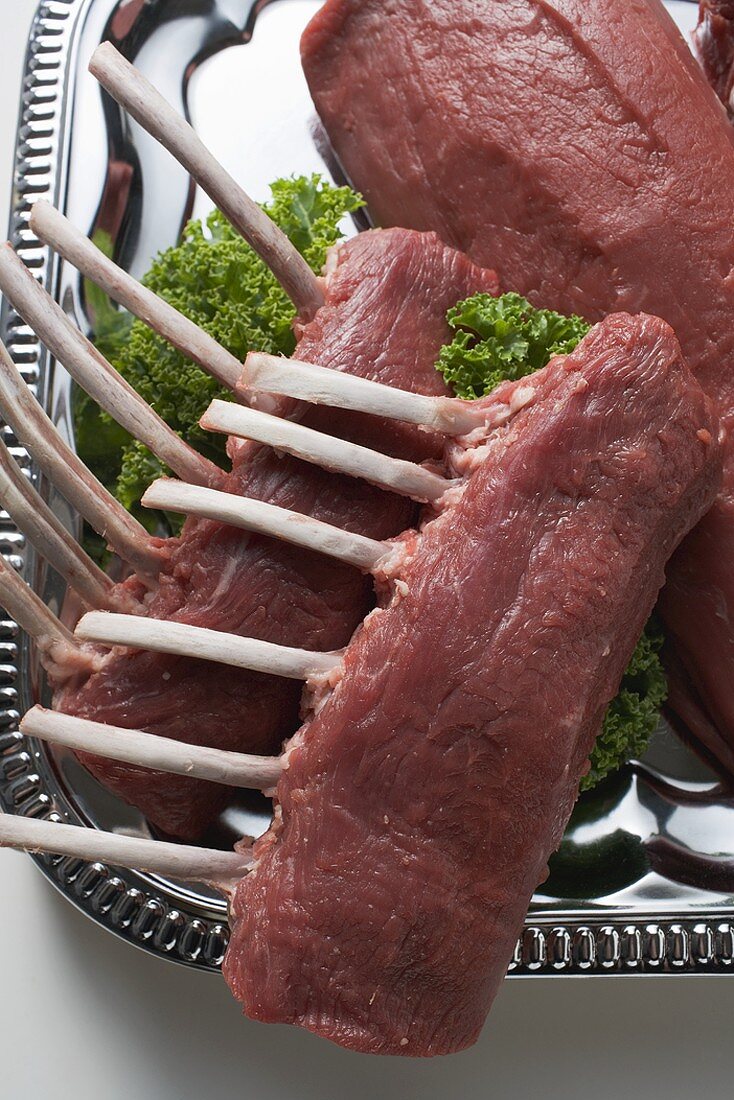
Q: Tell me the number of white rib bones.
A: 12